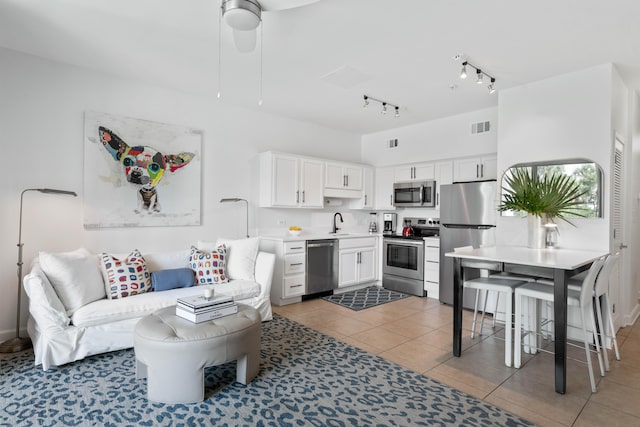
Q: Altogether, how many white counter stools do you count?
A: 4